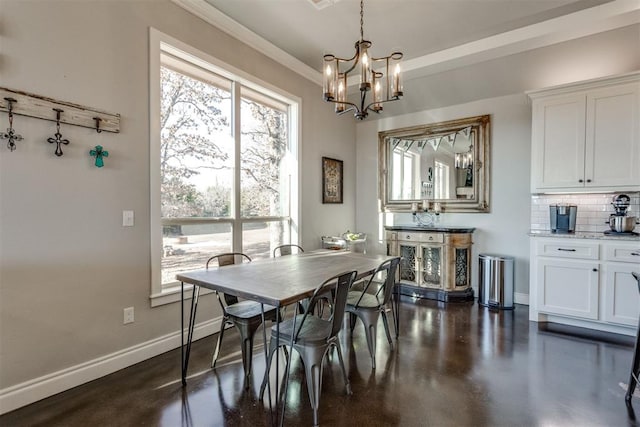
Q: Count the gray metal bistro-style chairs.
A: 4